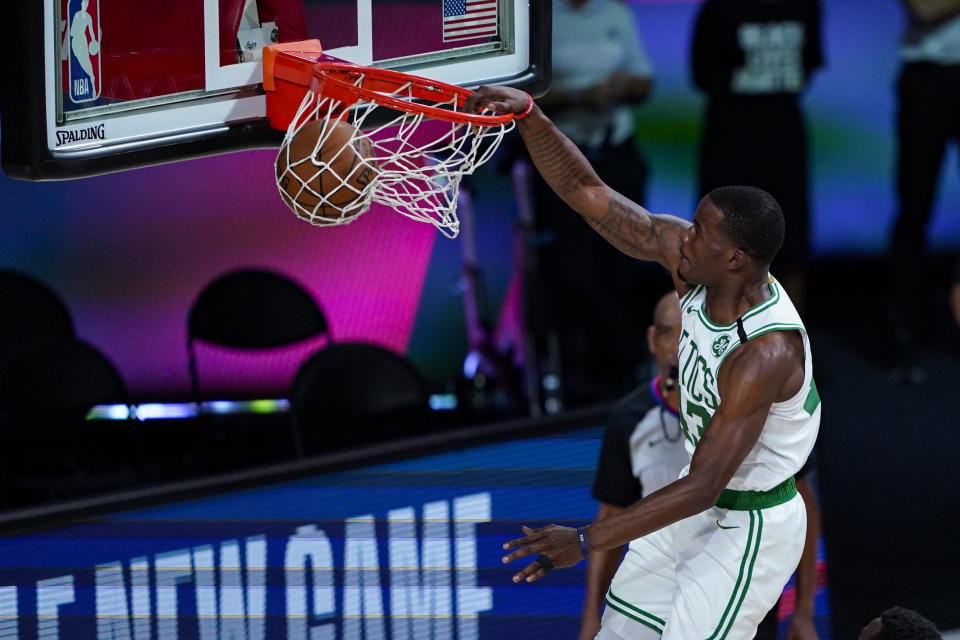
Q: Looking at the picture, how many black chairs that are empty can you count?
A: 4